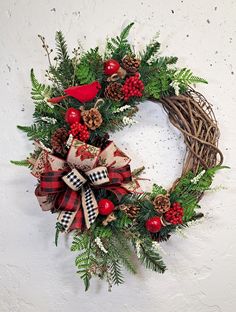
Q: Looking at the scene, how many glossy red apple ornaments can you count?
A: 4